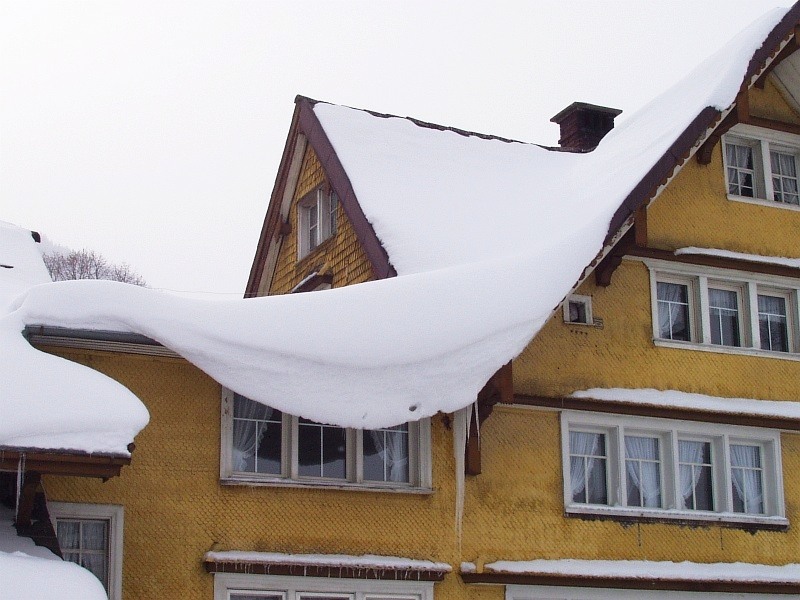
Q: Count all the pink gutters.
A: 0